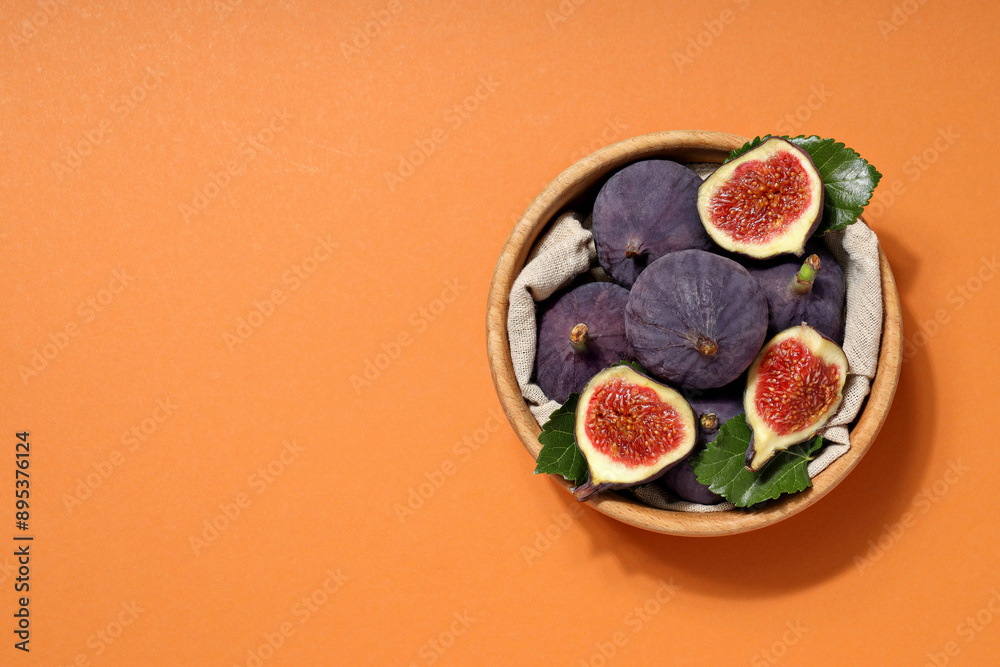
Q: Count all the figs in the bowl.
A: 8